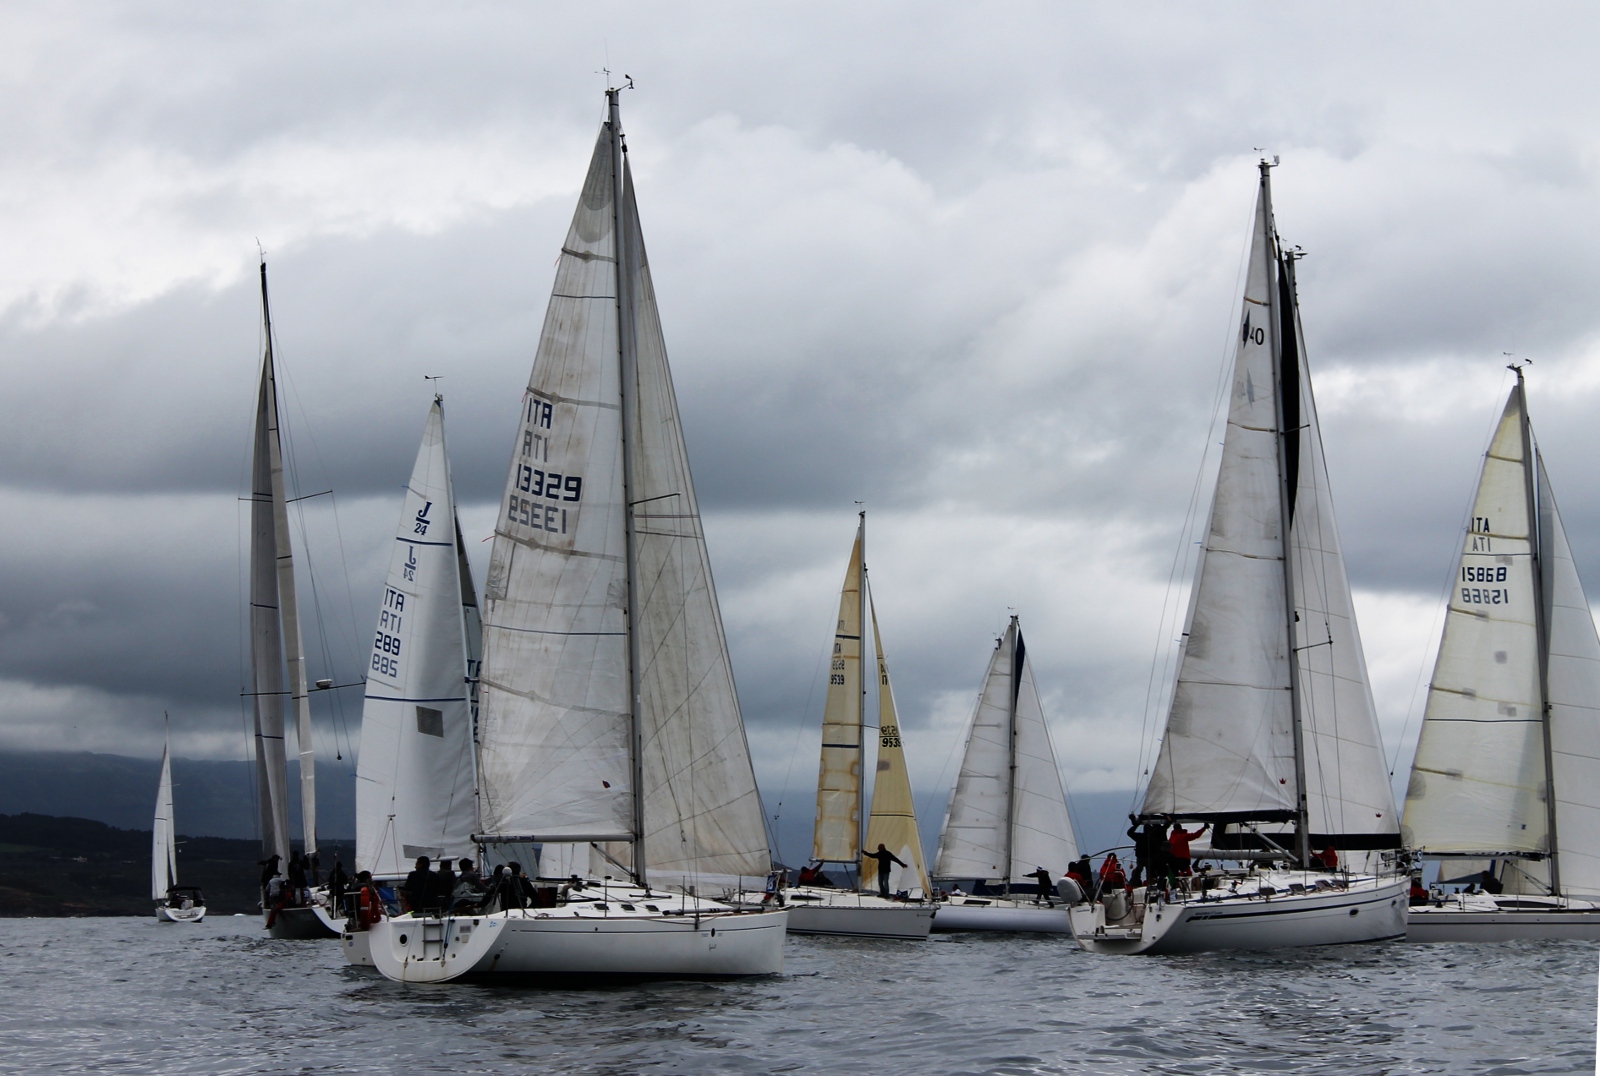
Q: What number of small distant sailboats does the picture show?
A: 1